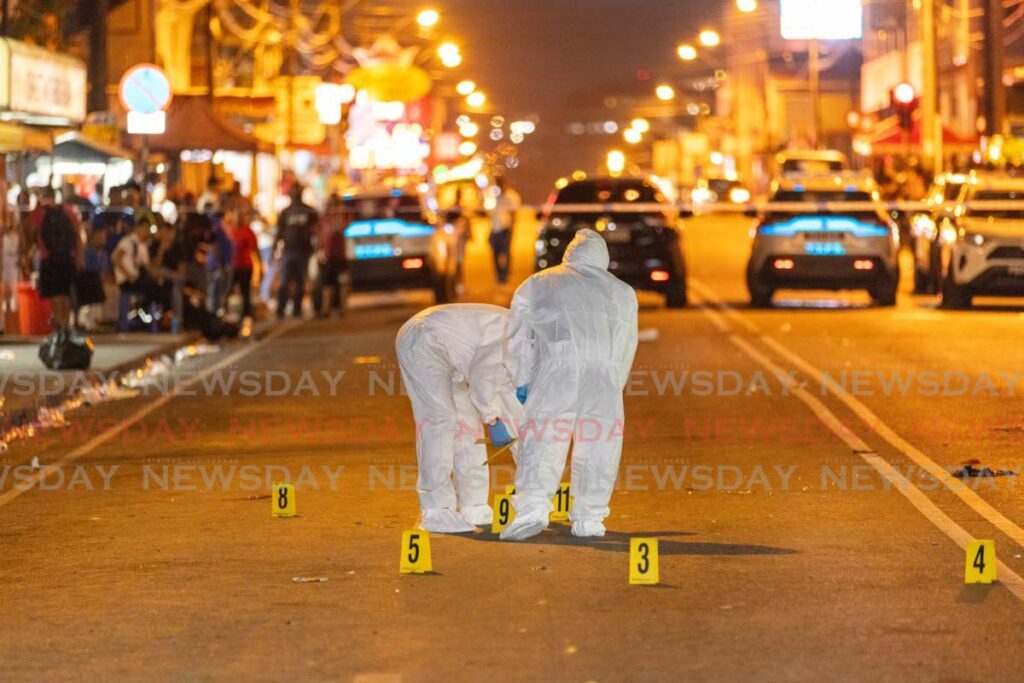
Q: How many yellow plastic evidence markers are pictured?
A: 7